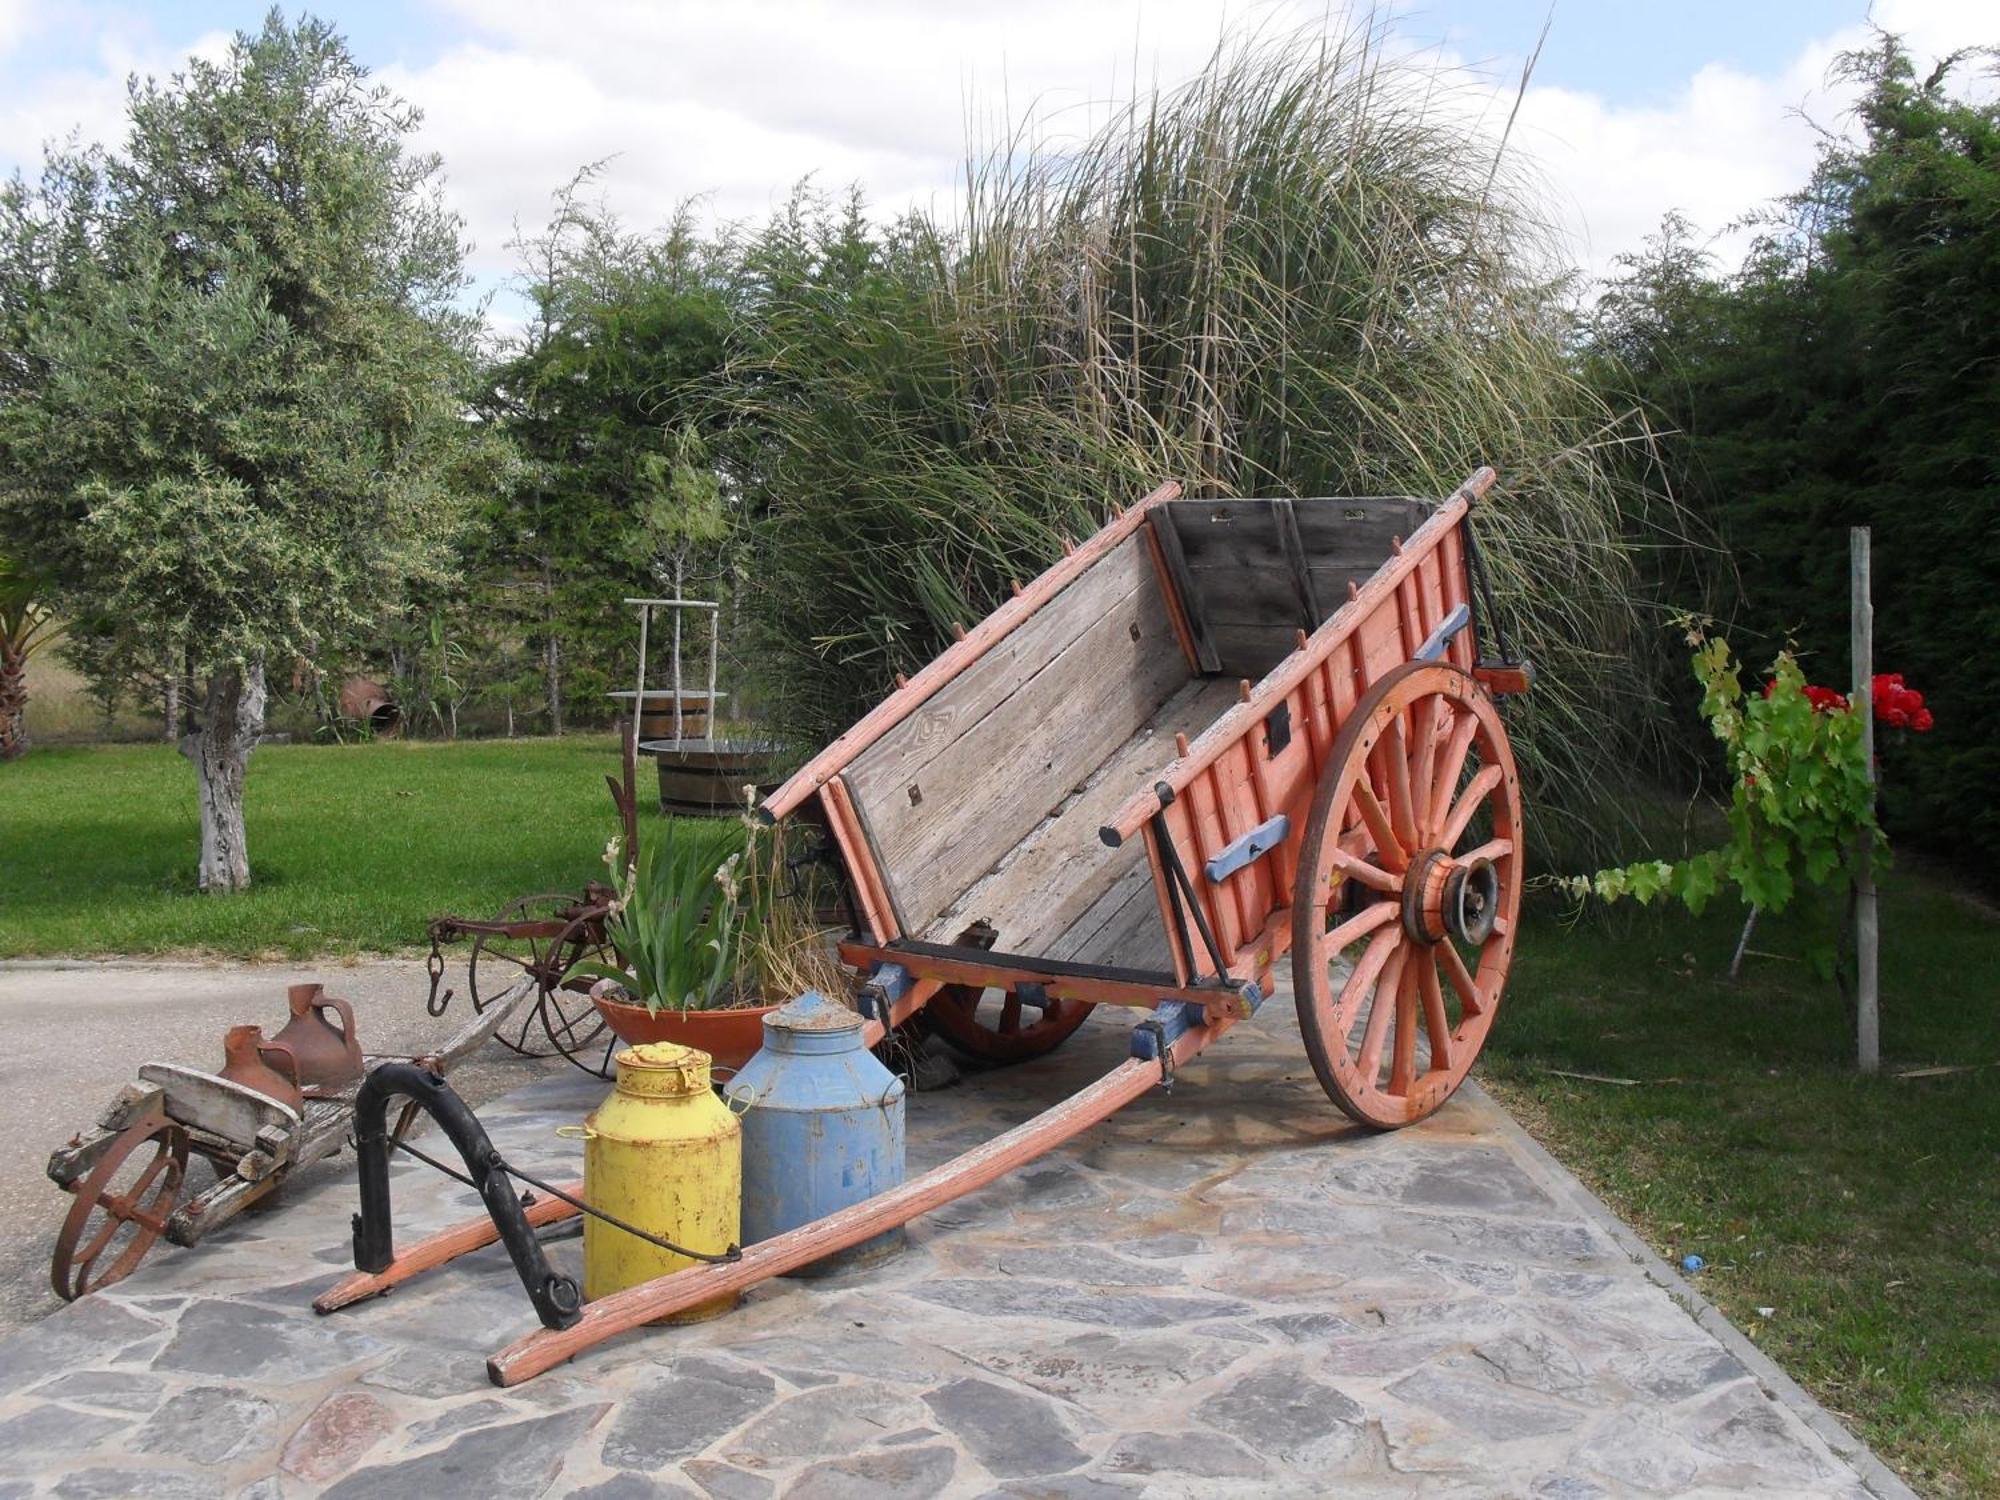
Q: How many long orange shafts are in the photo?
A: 2